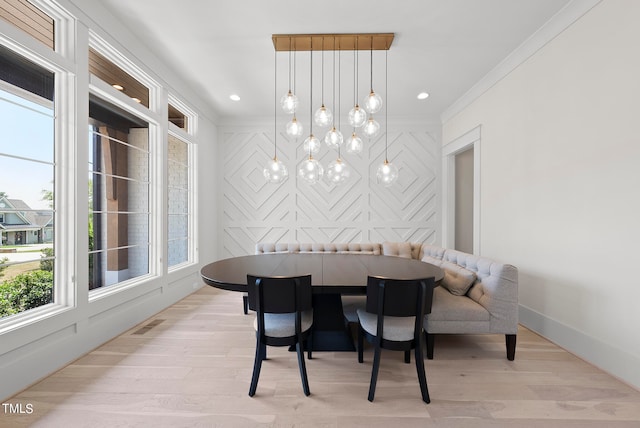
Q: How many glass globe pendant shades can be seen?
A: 13